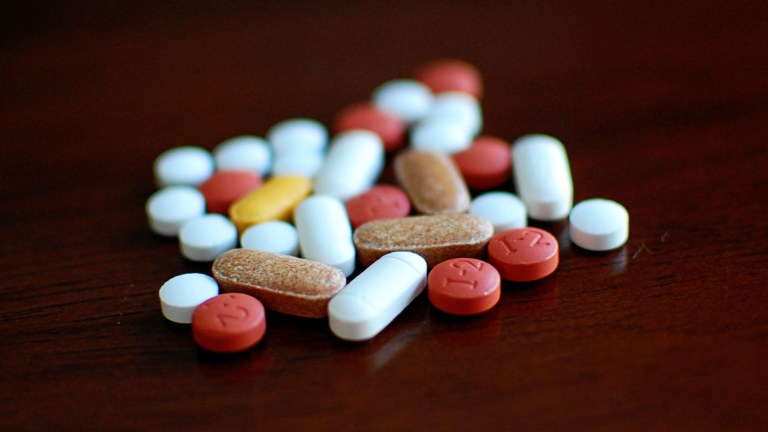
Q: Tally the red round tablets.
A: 8